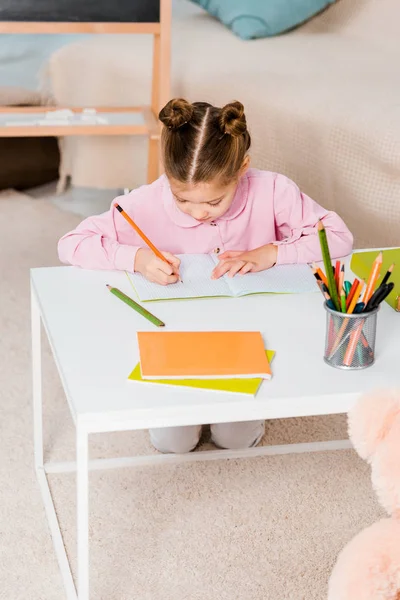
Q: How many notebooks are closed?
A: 2